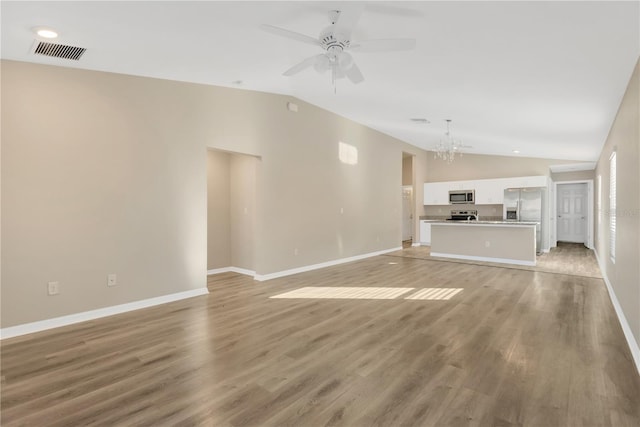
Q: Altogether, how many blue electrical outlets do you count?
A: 0